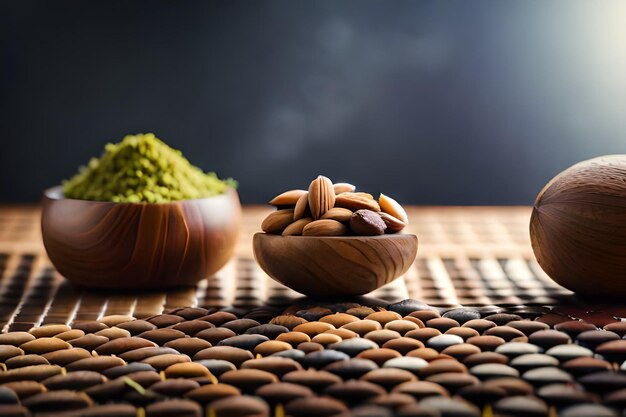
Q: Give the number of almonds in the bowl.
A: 12